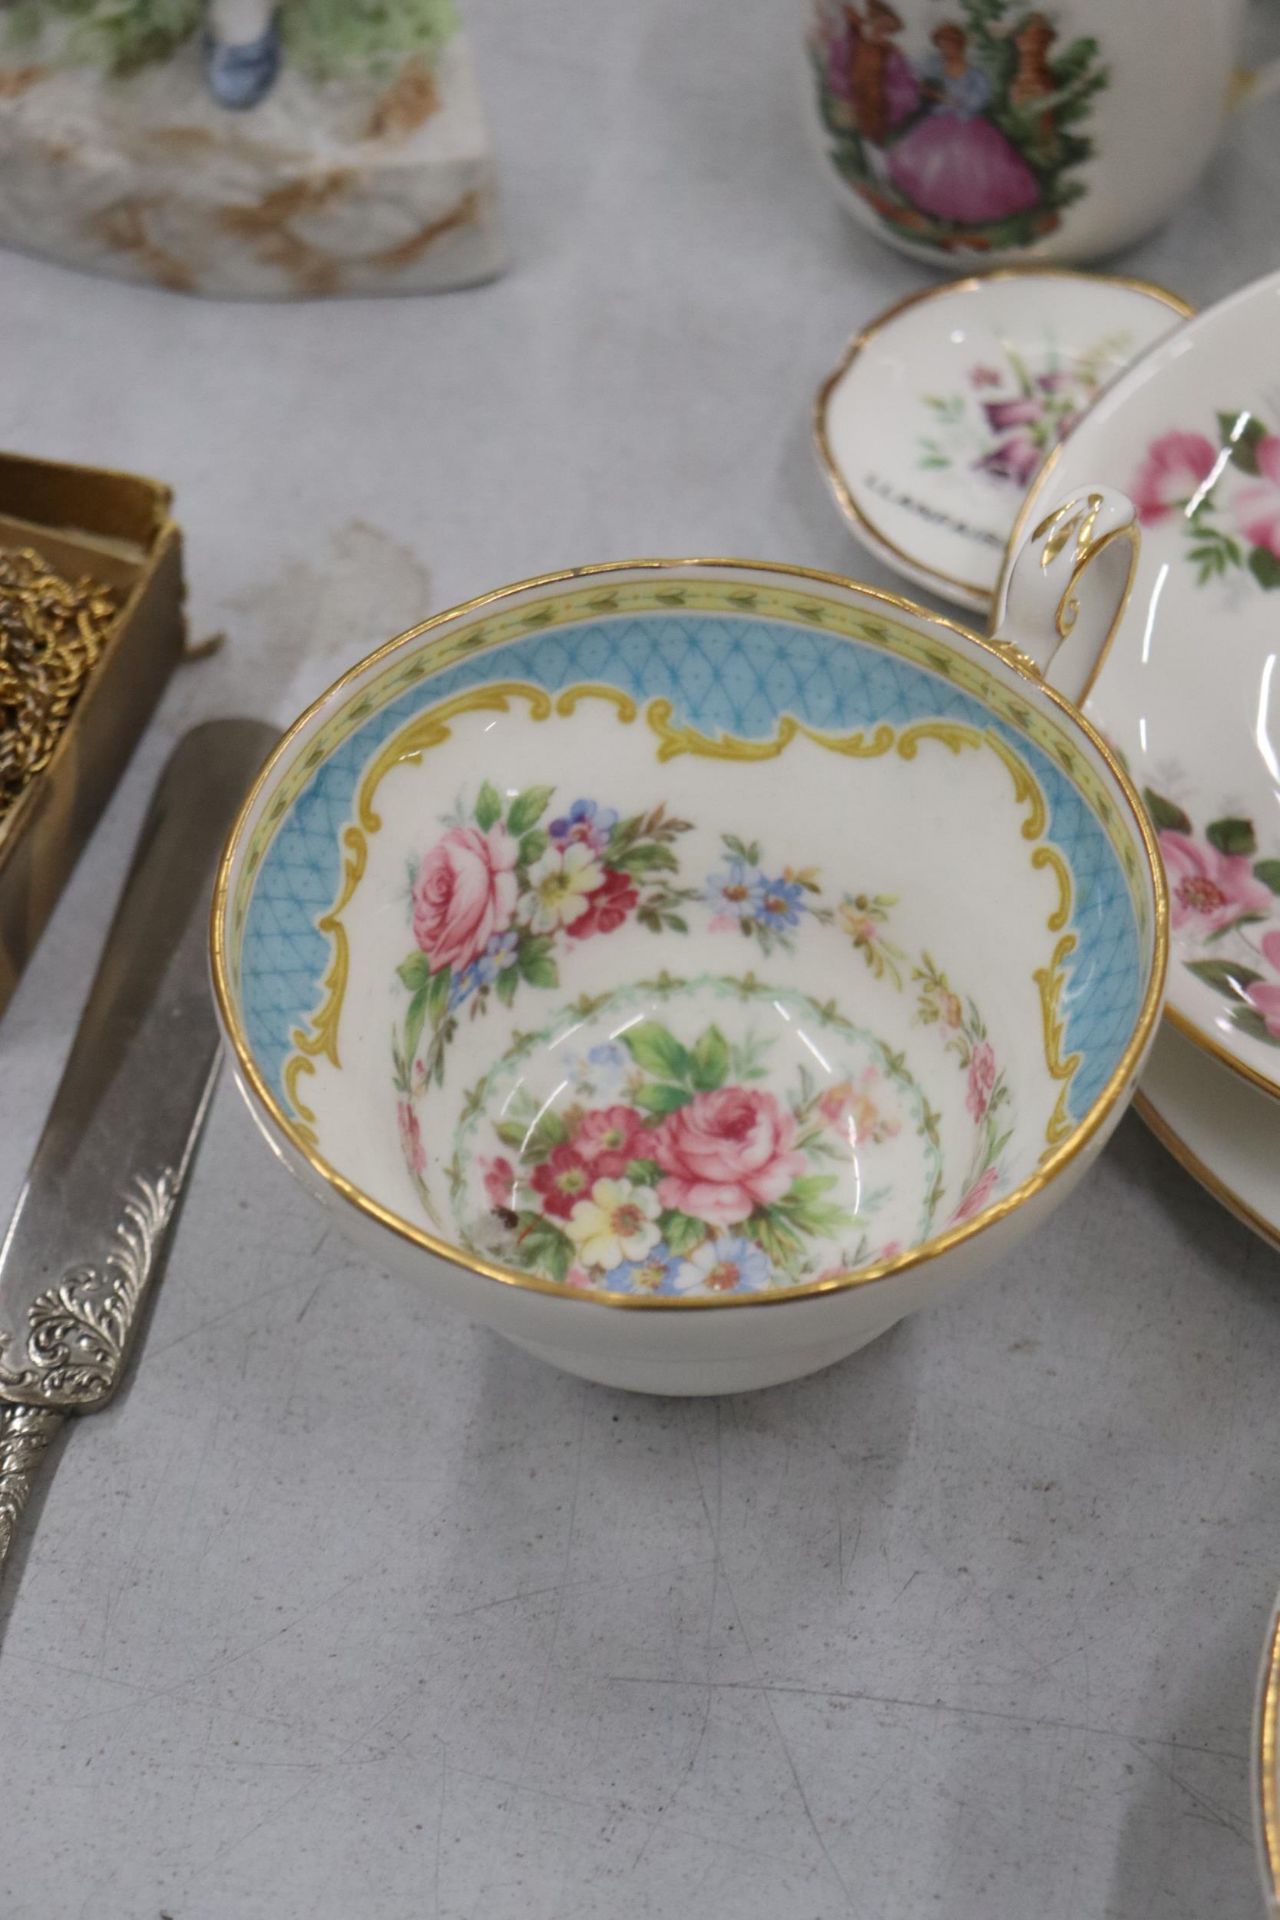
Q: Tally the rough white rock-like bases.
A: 1